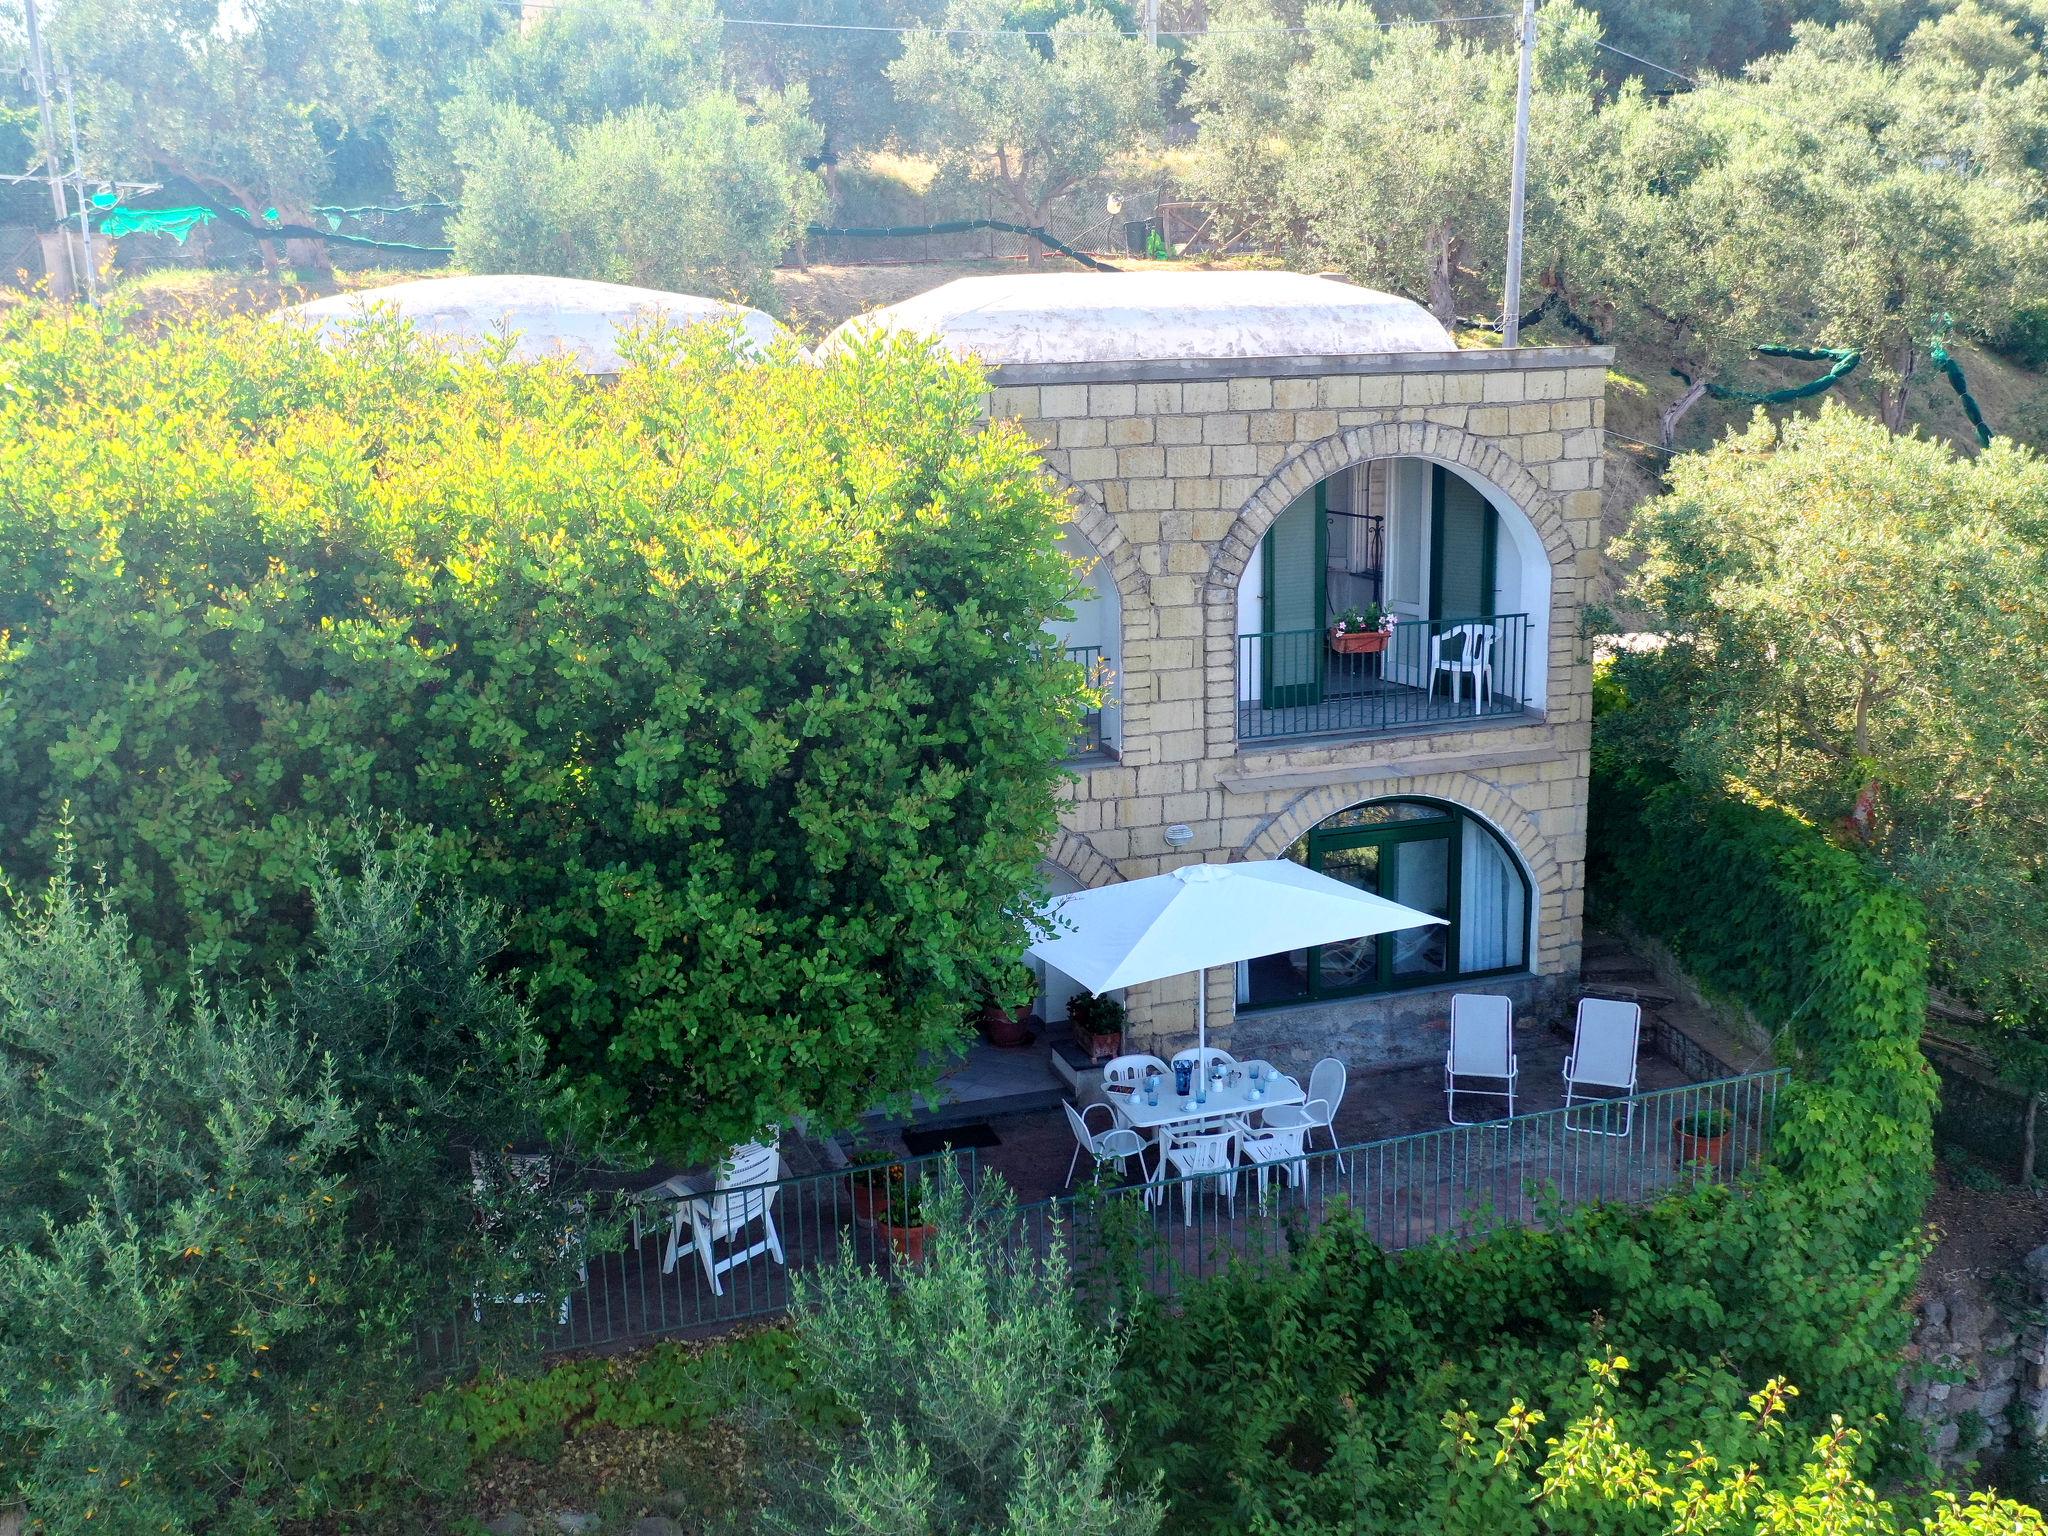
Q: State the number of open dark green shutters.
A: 2